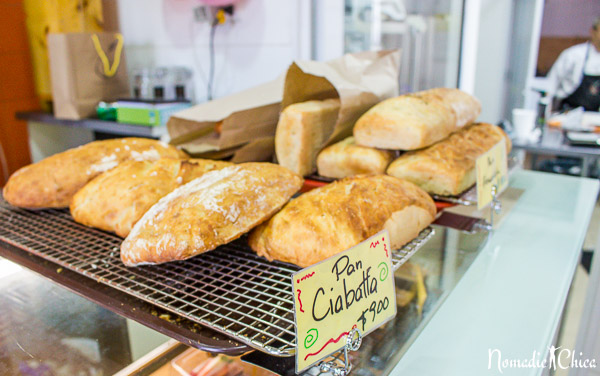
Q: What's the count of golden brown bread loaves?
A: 8